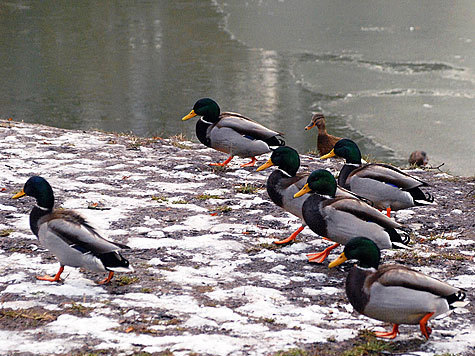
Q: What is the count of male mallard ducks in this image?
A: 6